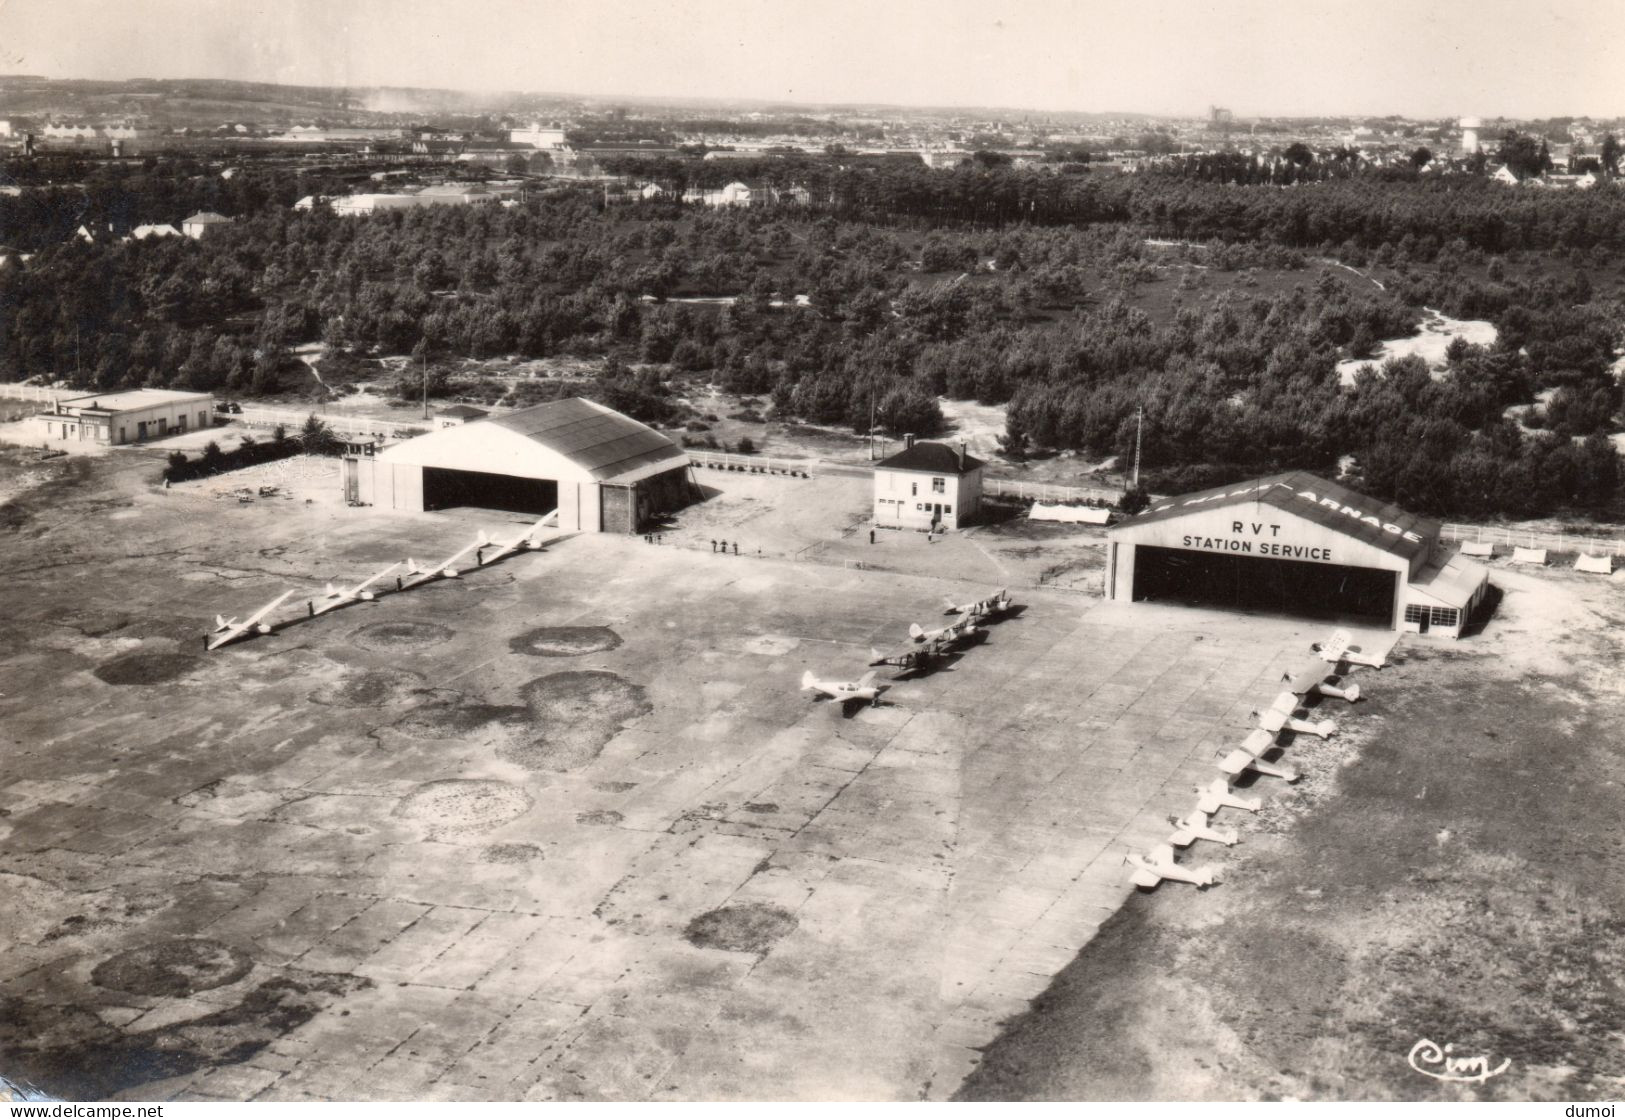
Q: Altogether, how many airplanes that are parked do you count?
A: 15